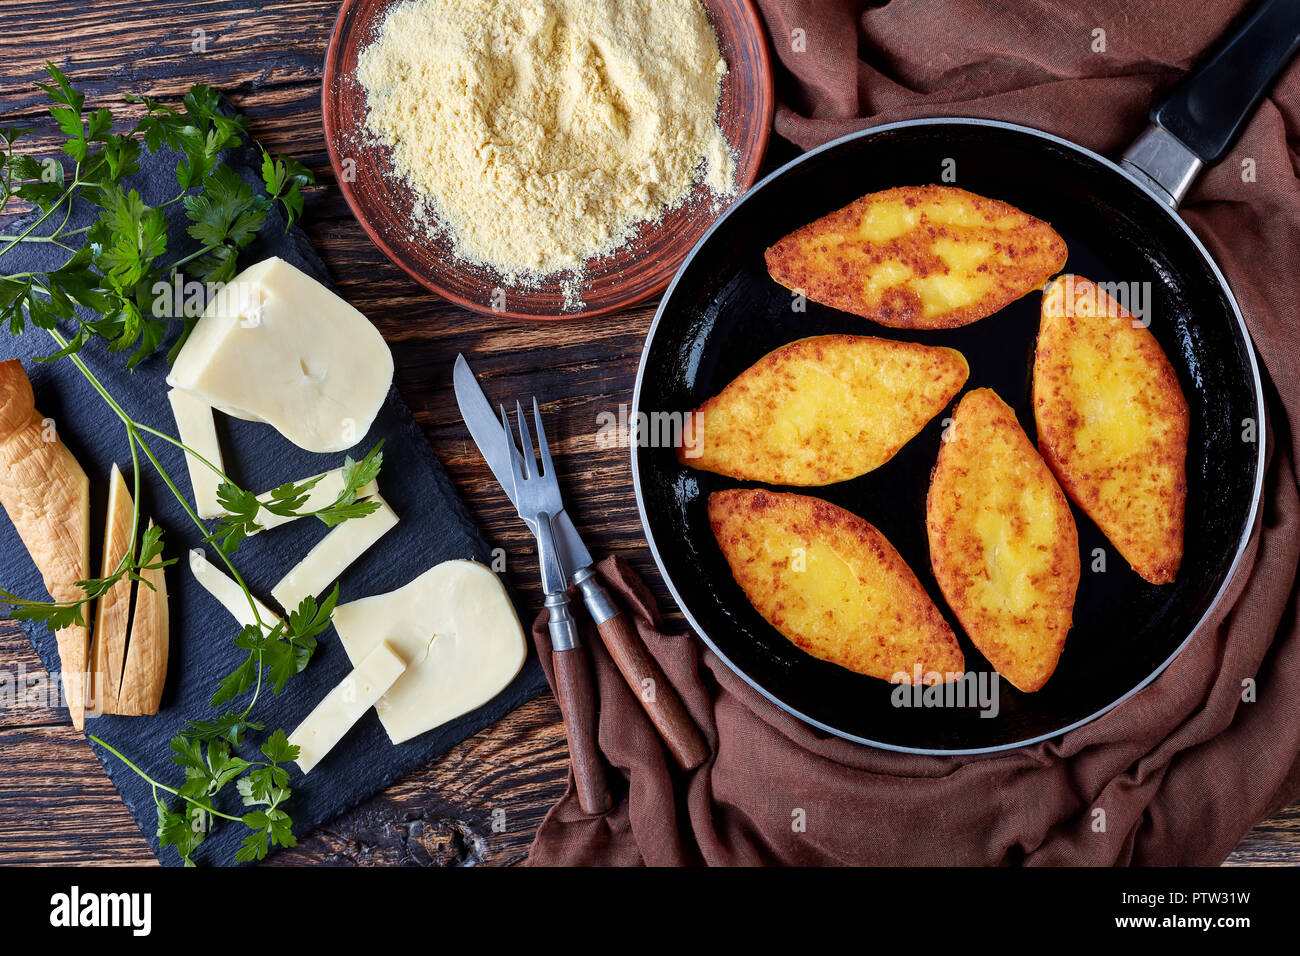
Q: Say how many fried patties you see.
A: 5